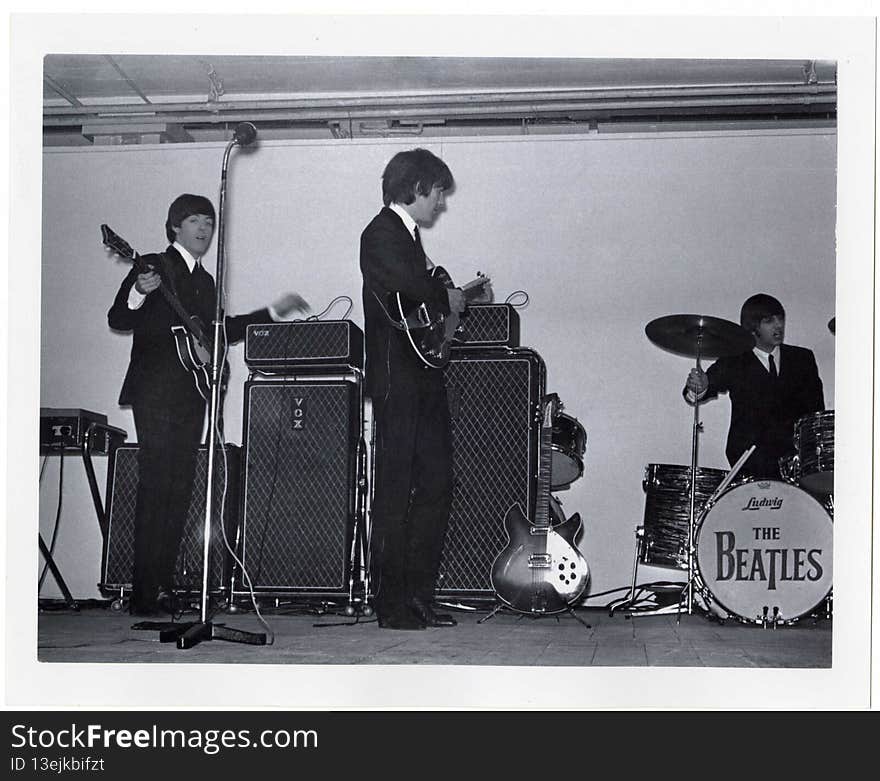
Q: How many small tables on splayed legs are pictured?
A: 1